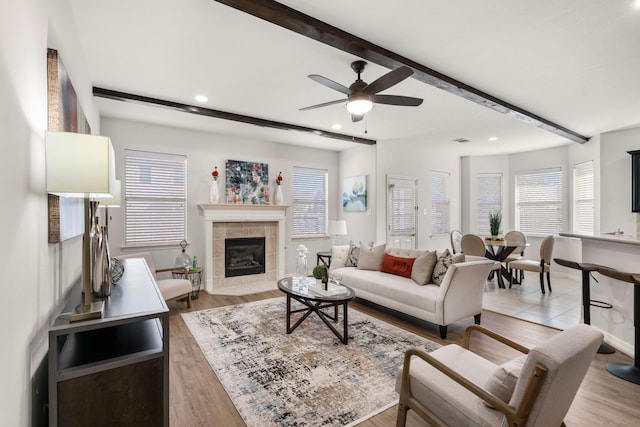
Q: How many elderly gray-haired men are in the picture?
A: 0